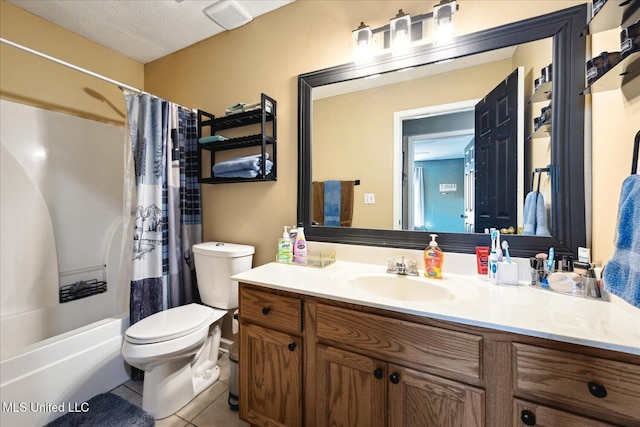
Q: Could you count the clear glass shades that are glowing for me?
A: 3